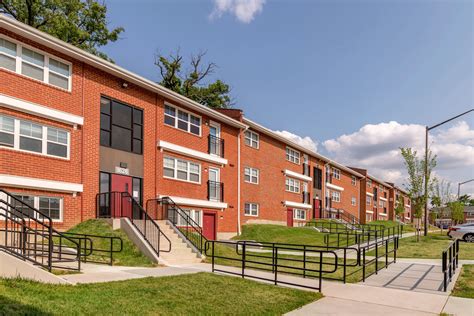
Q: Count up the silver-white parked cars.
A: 1